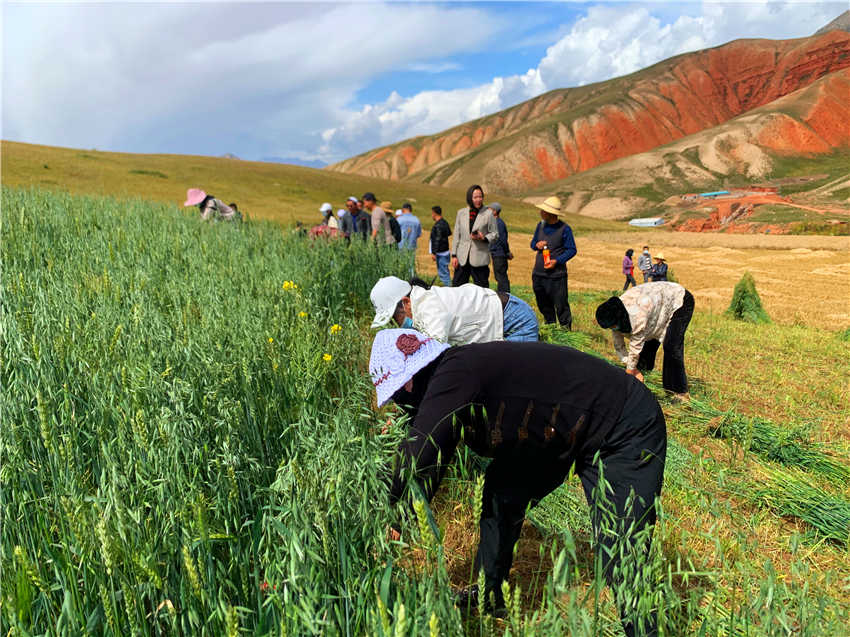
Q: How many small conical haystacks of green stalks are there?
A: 1